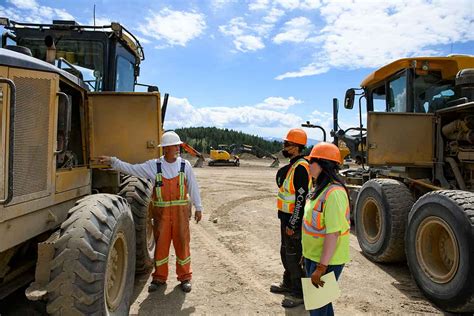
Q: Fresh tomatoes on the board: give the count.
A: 0